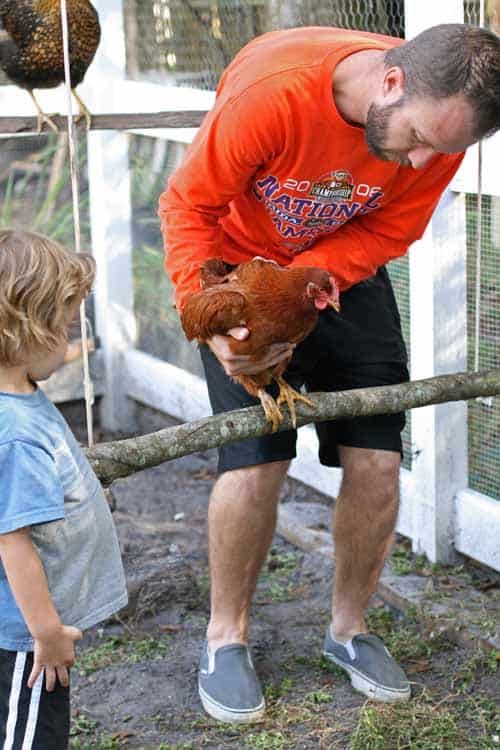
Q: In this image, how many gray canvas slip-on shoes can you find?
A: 2